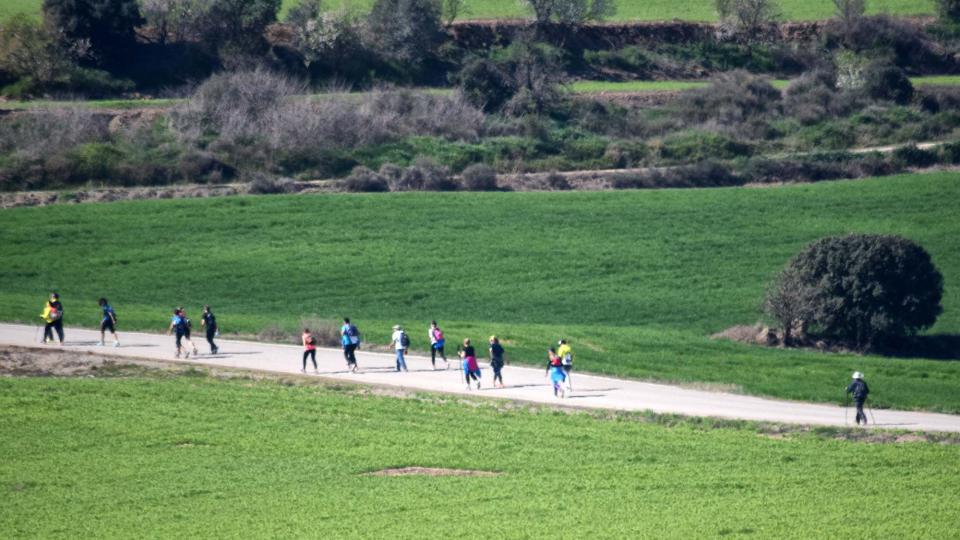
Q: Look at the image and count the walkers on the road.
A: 15